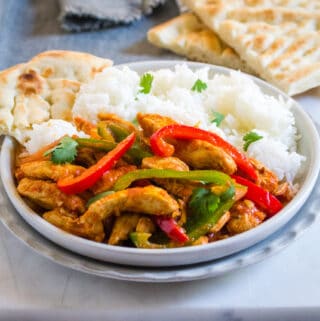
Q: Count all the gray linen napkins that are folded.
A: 1